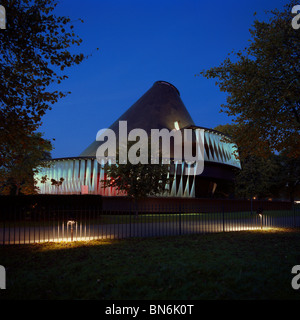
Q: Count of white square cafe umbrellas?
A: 0